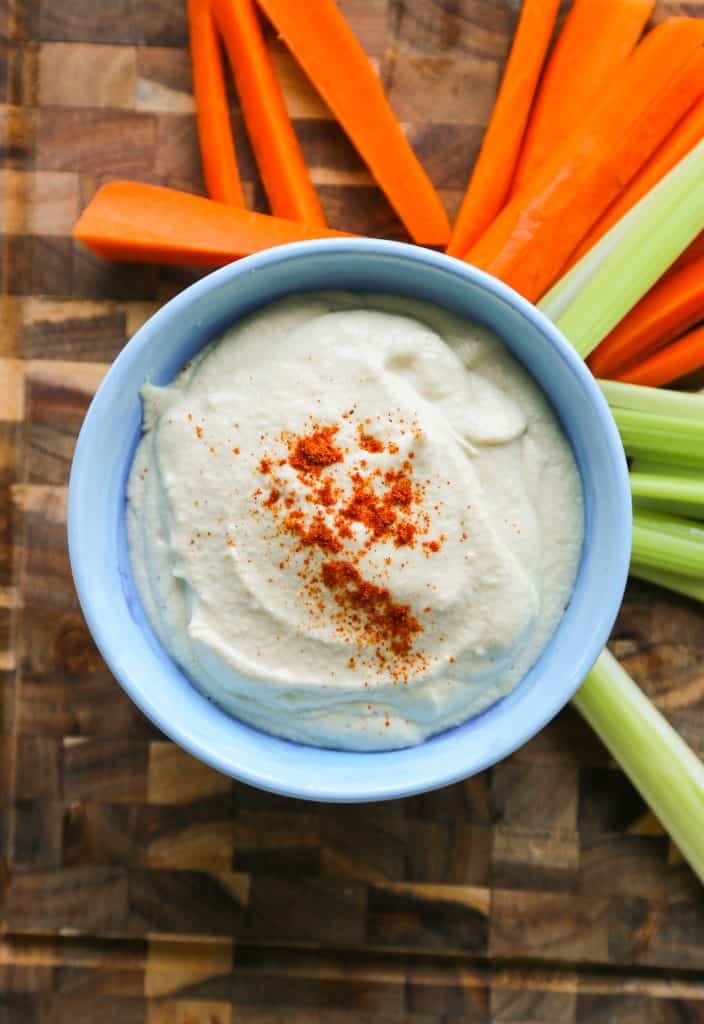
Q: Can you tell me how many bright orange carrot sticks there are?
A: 10